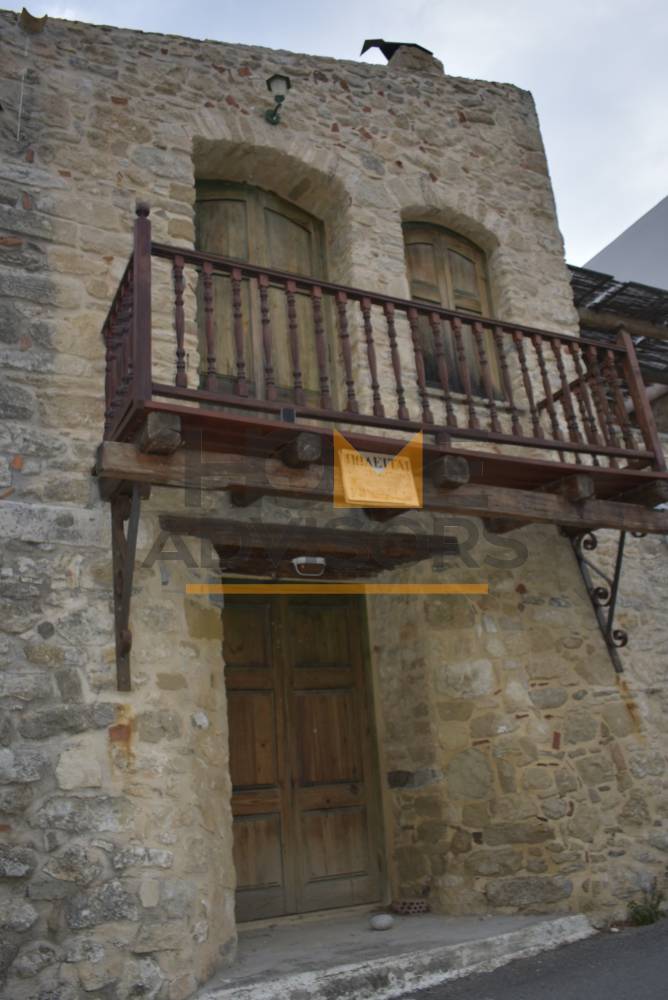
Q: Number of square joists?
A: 5